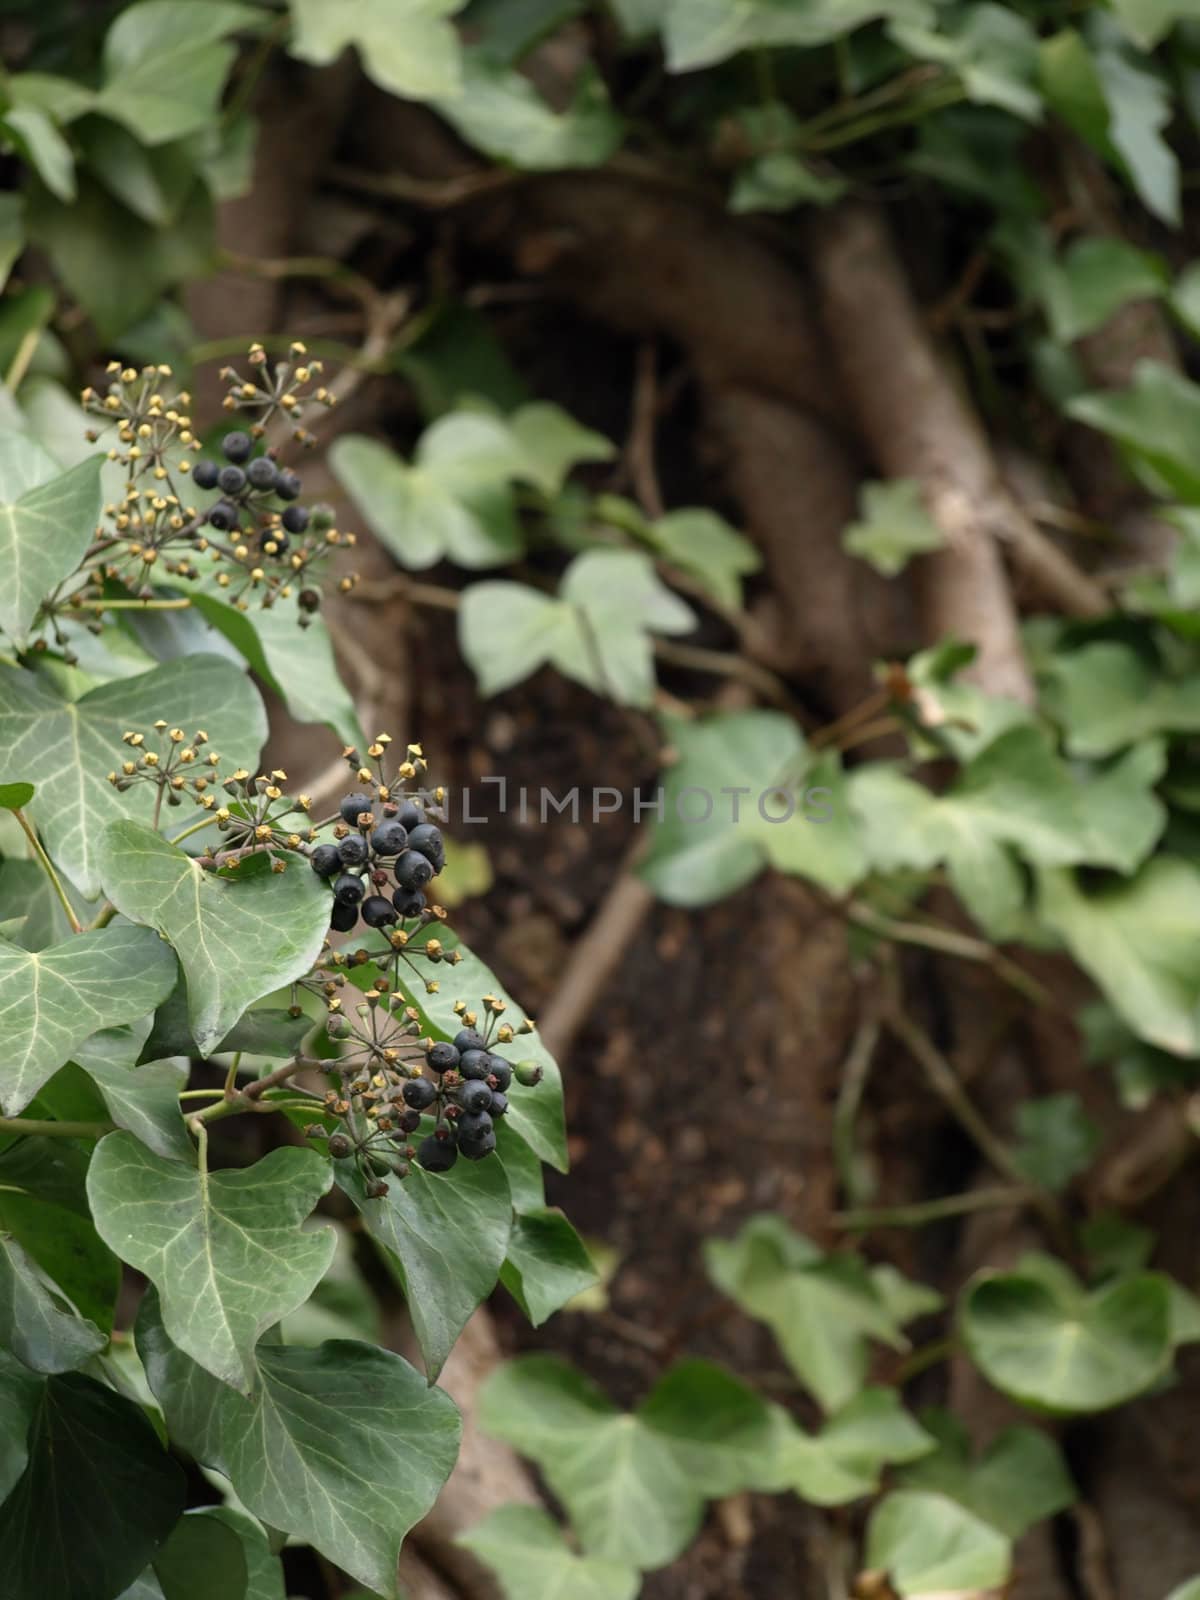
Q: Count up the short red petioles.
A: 0